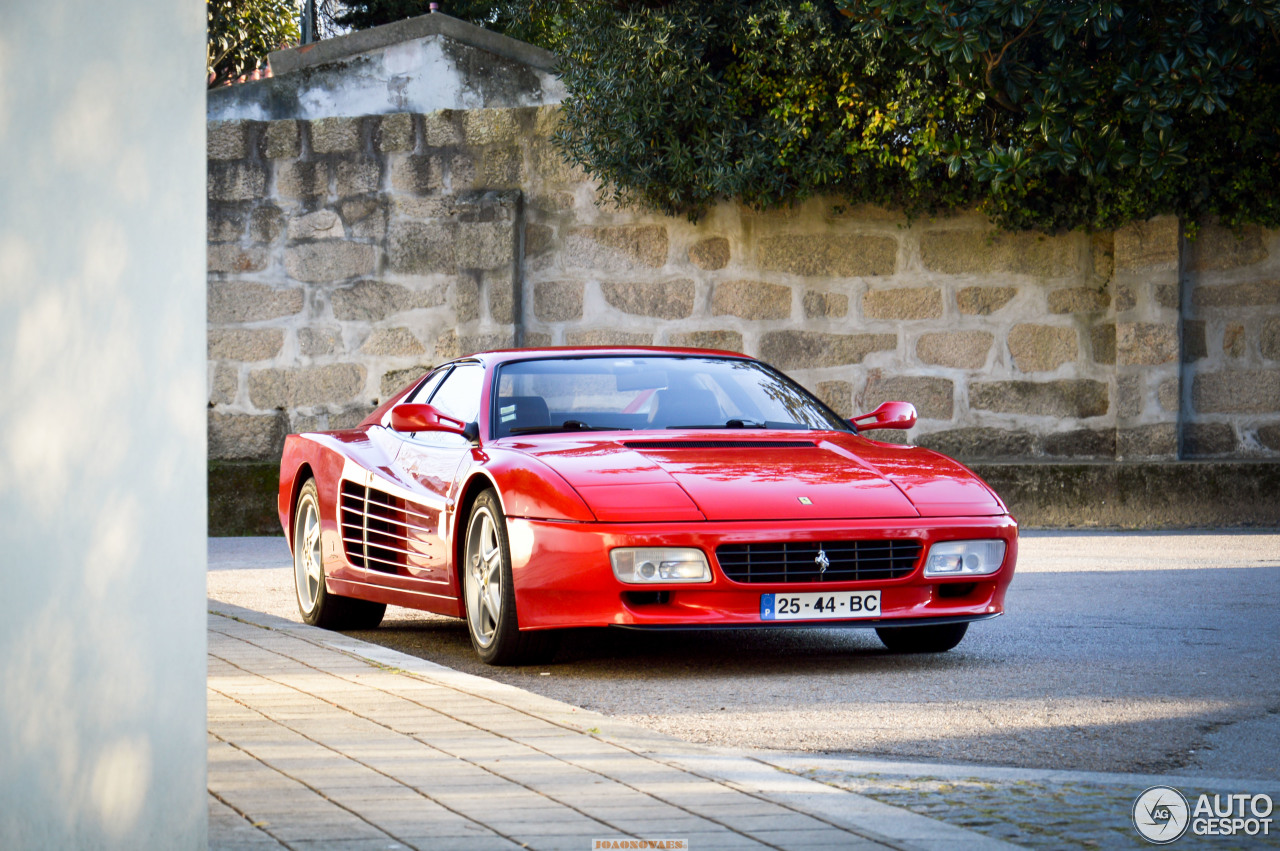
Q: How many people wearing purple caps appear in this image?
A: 0